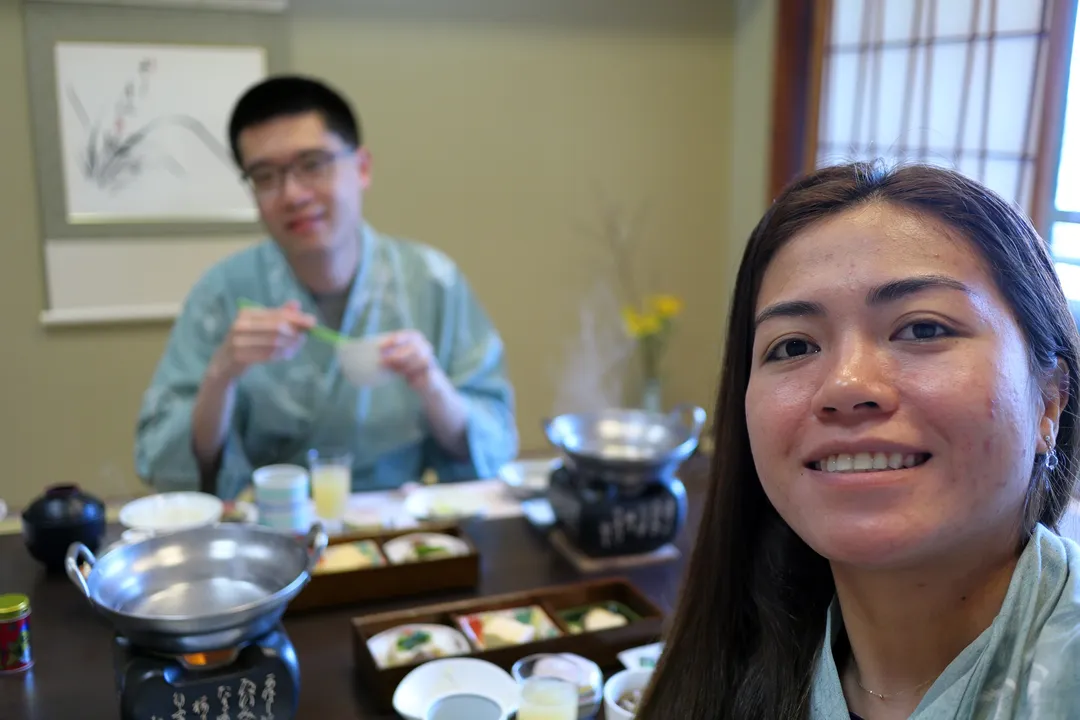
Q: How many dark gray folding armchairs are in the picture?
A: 0